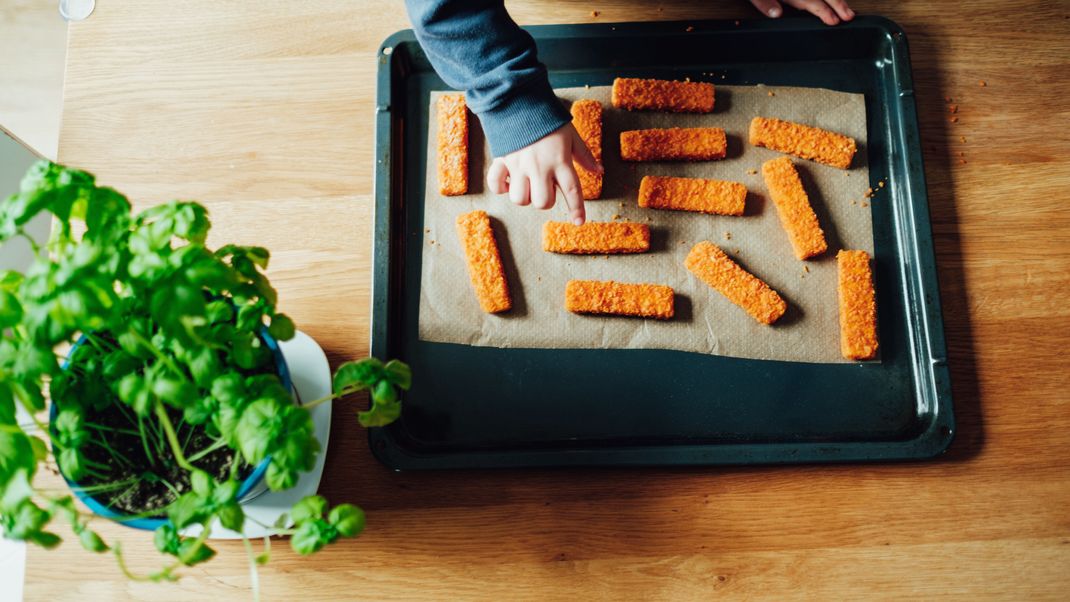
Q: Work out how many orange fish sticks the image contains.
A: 12